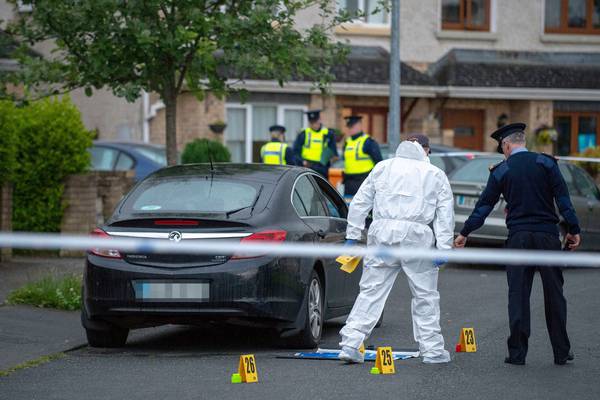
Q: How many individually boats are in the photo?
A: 0